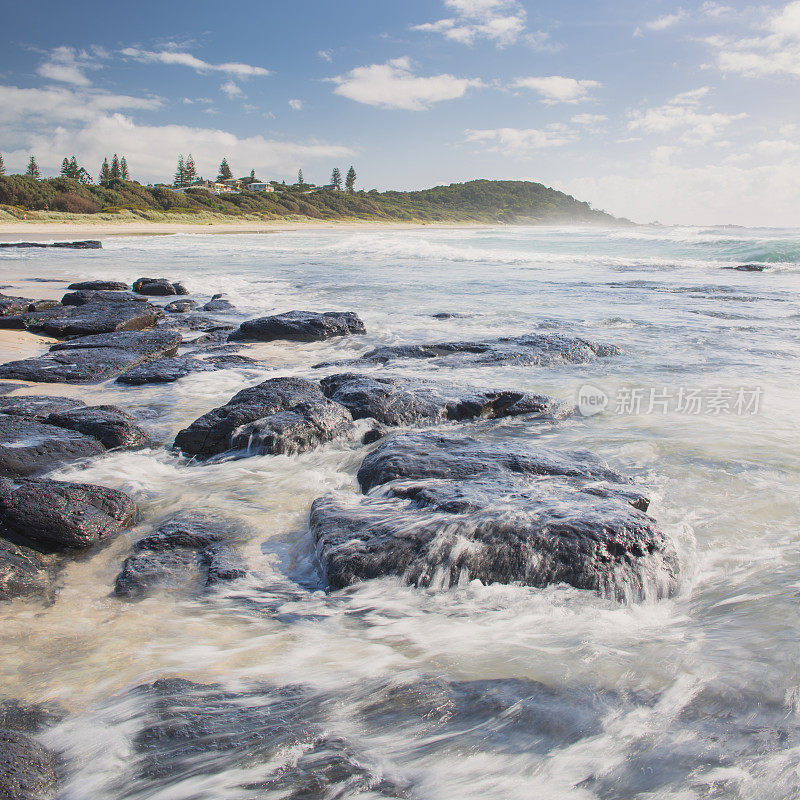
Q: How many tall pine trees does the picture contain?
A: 14